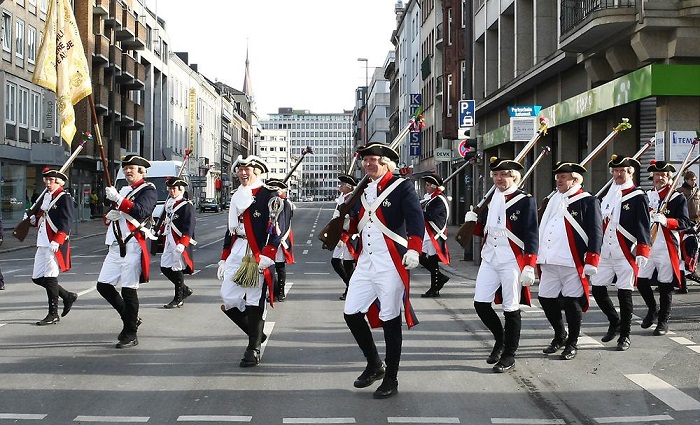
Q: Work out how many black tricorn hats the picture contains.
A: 12